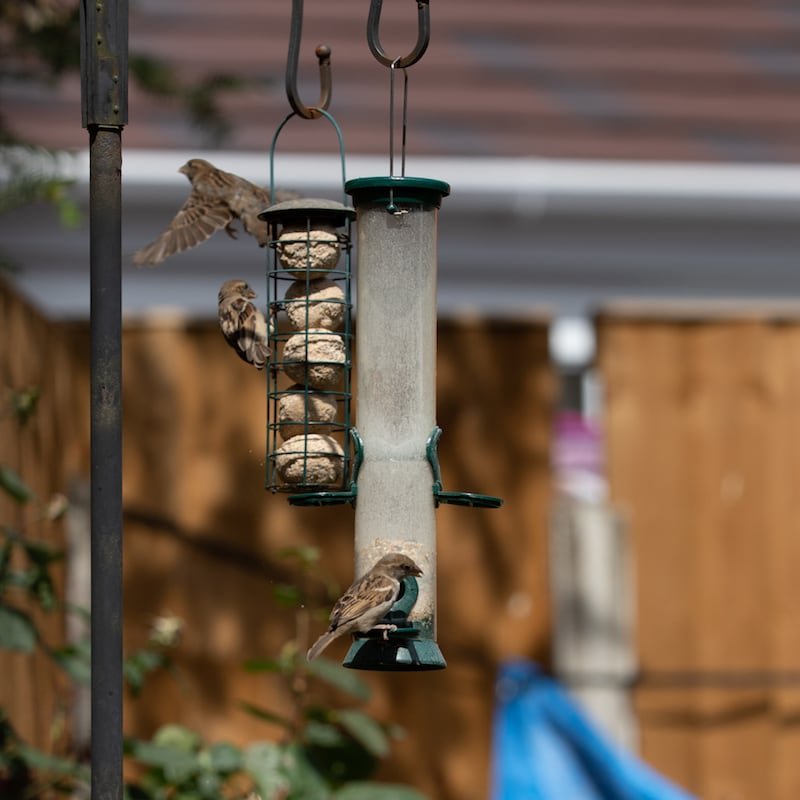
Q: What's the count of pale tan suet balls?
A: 5